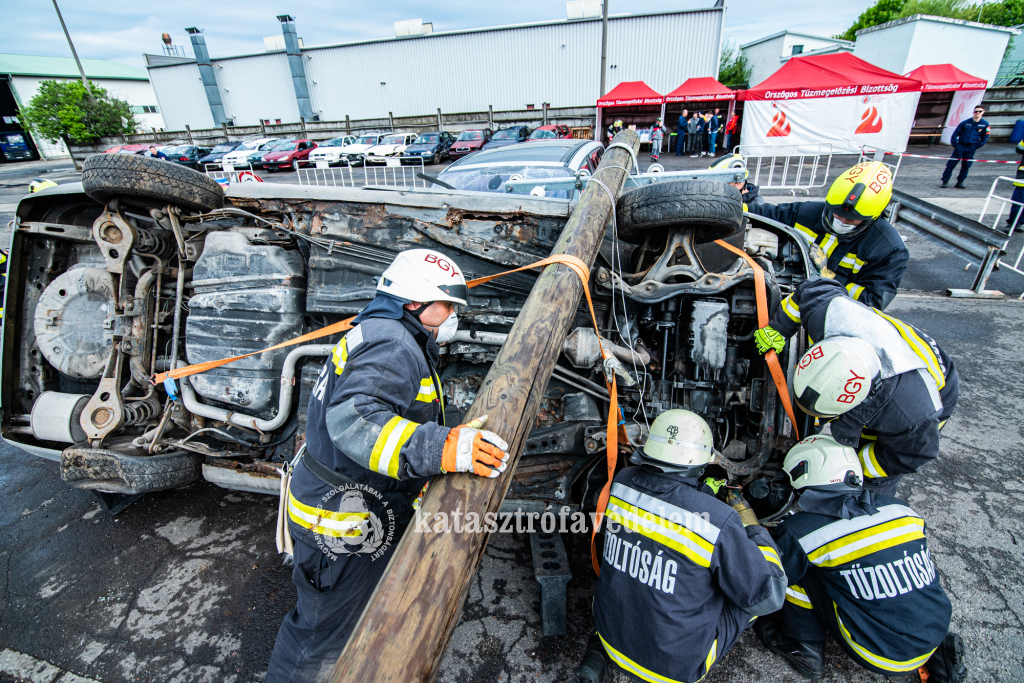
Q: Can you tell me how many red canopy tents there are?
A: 4